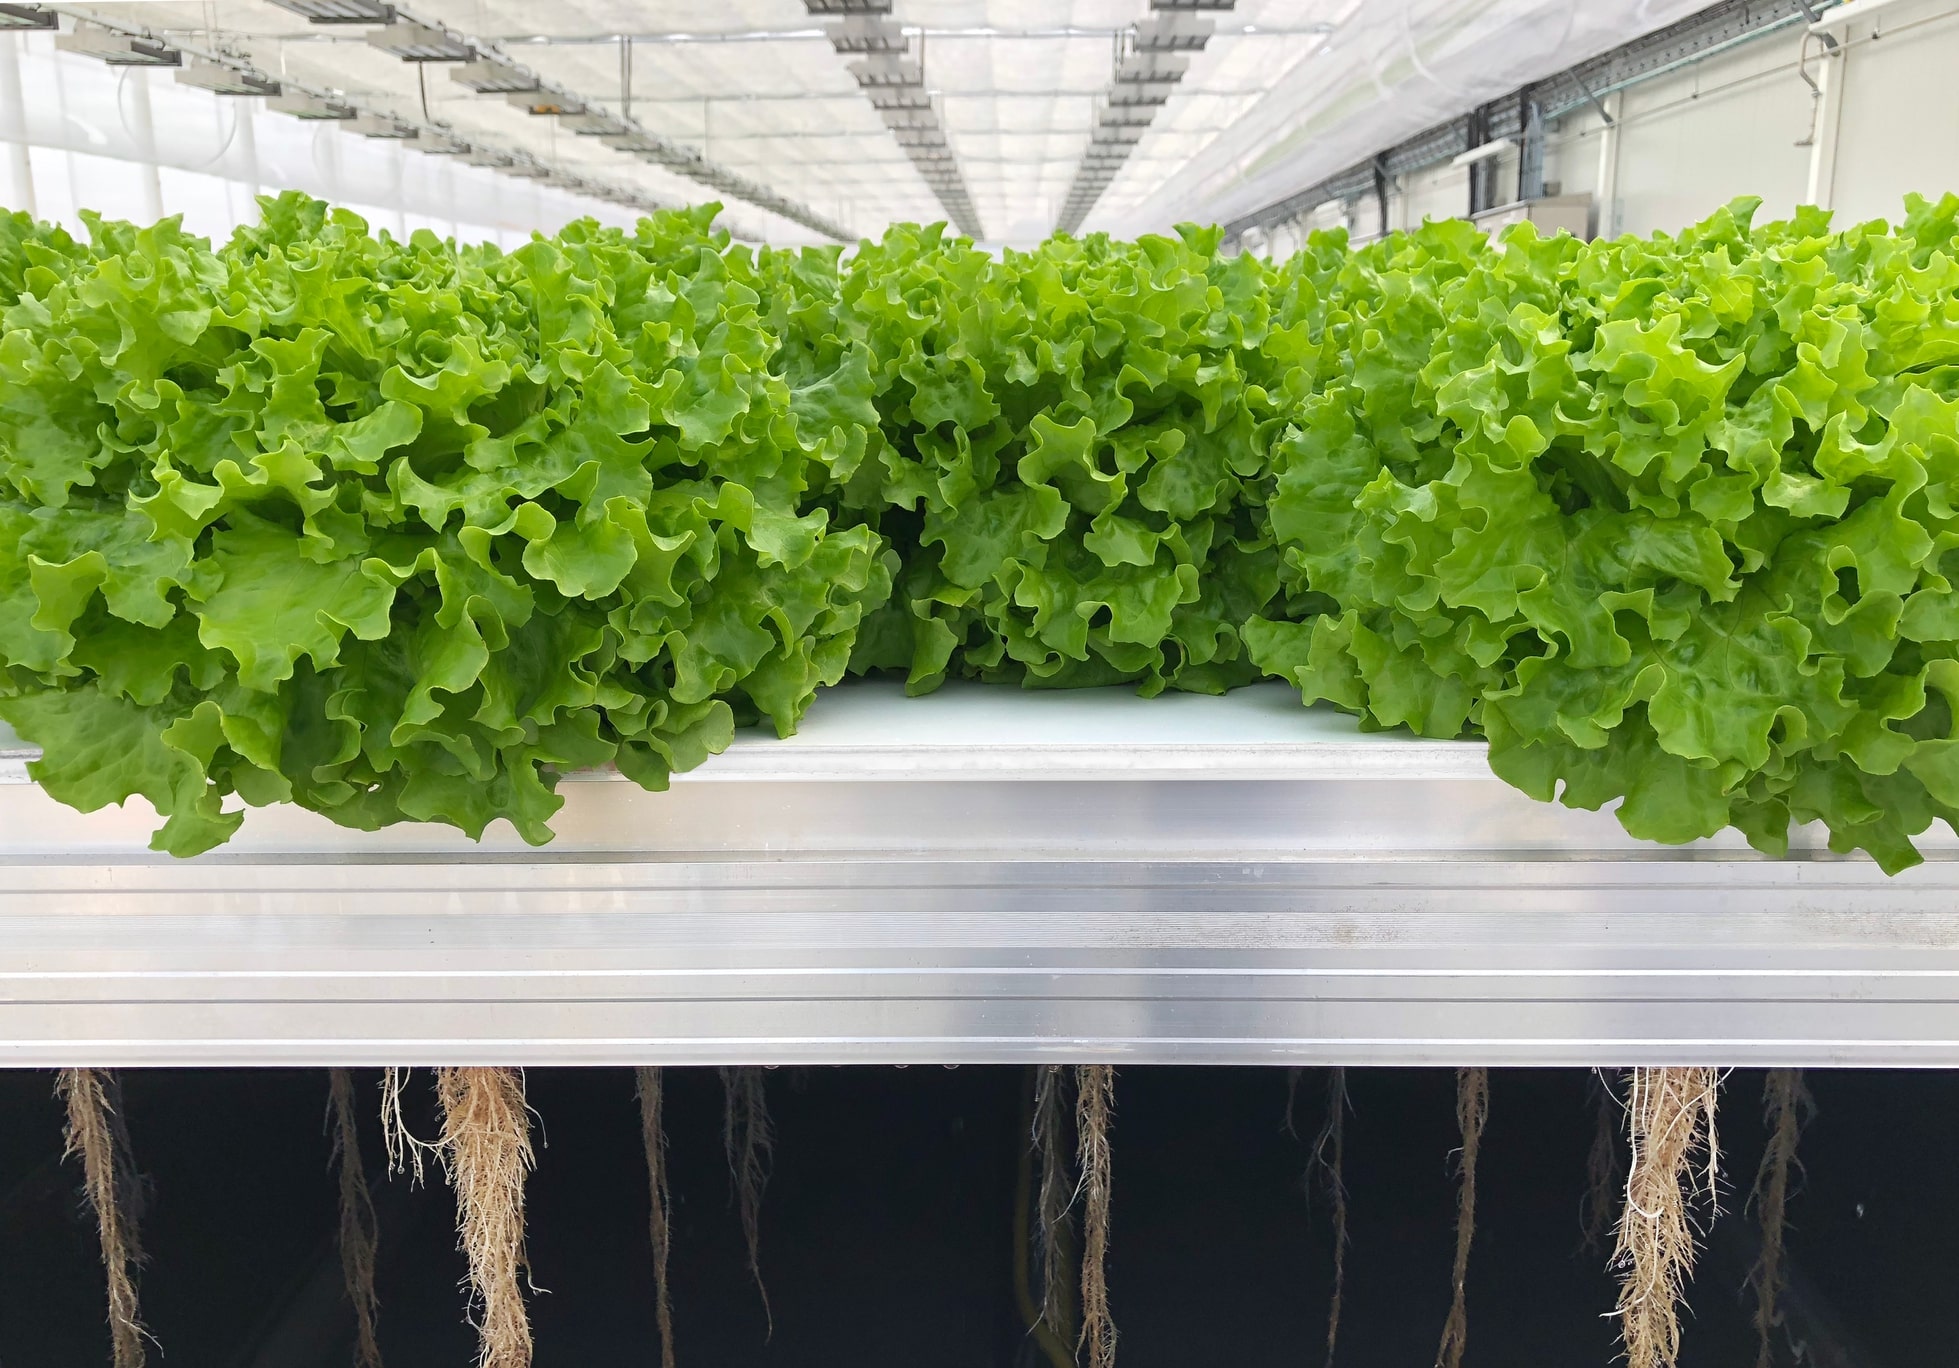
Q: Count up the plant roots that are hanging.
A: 12